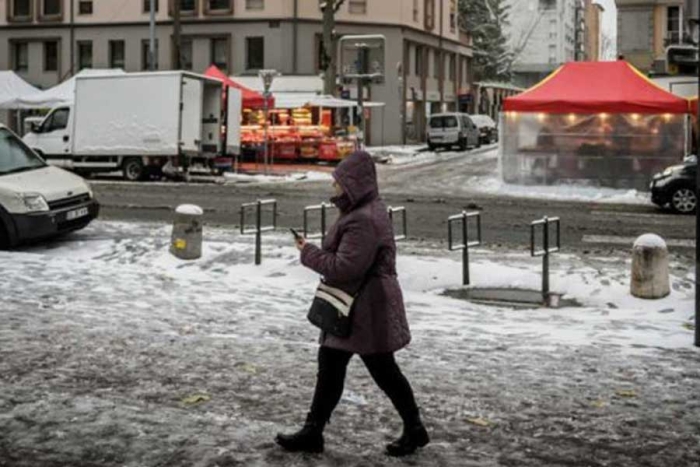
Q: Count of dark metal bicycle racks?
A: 5